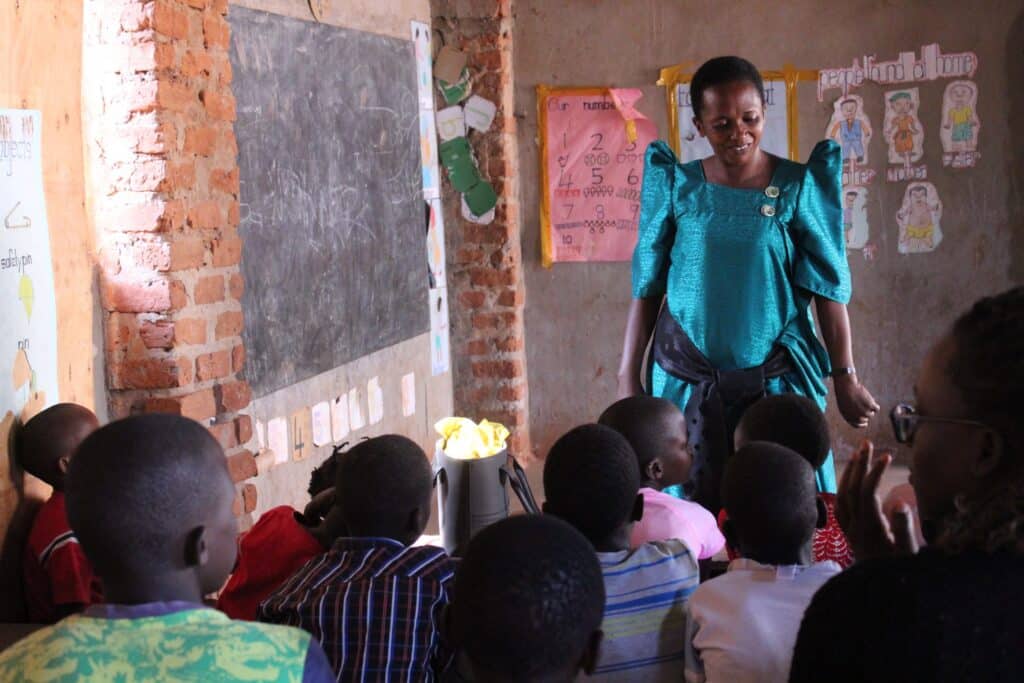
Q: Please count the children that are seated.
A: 9